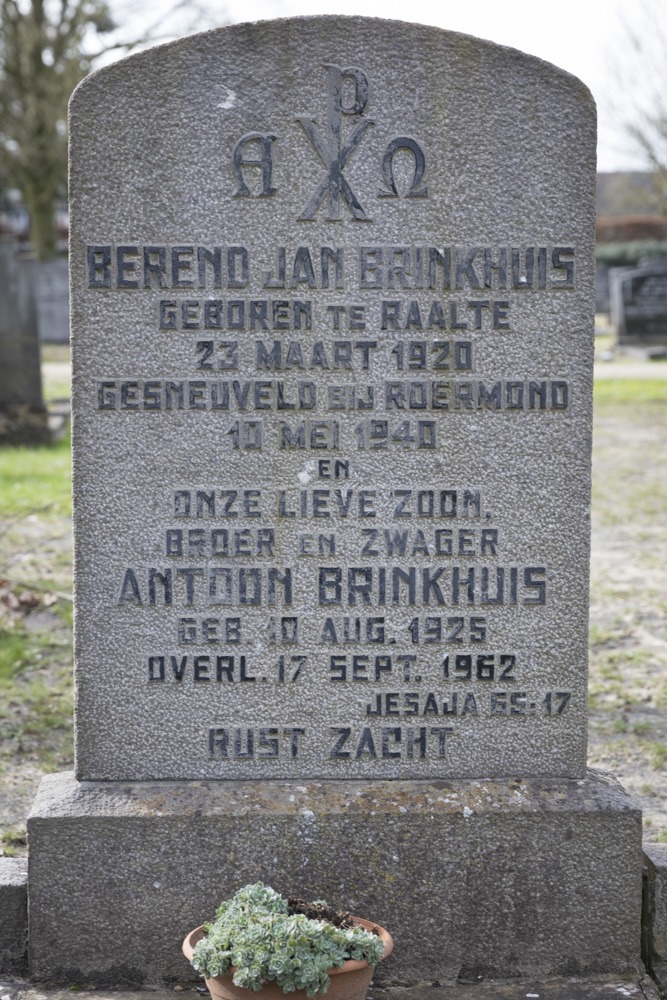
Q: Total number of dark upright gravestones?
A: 2